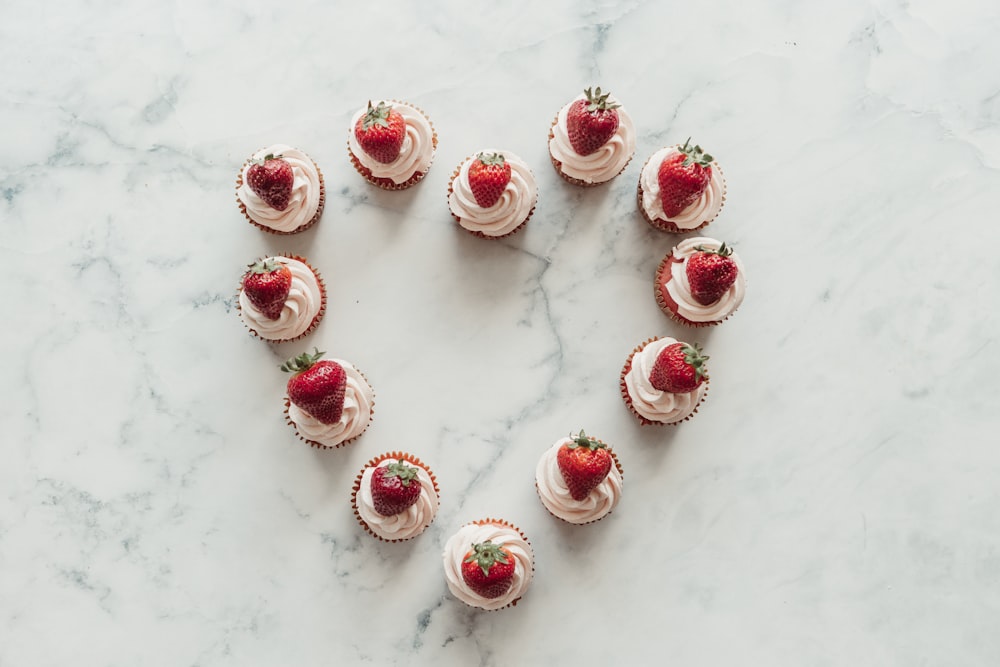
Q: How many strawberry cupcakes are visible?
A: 12